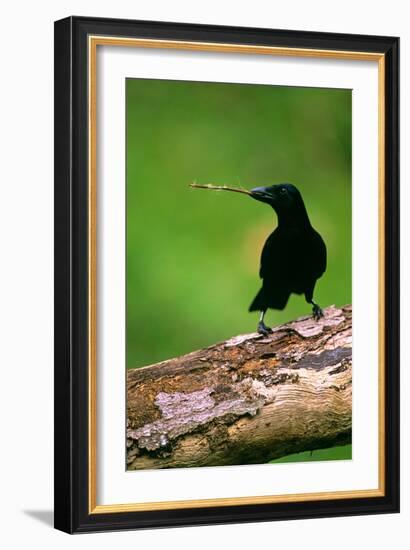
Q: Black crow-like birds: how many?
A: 1